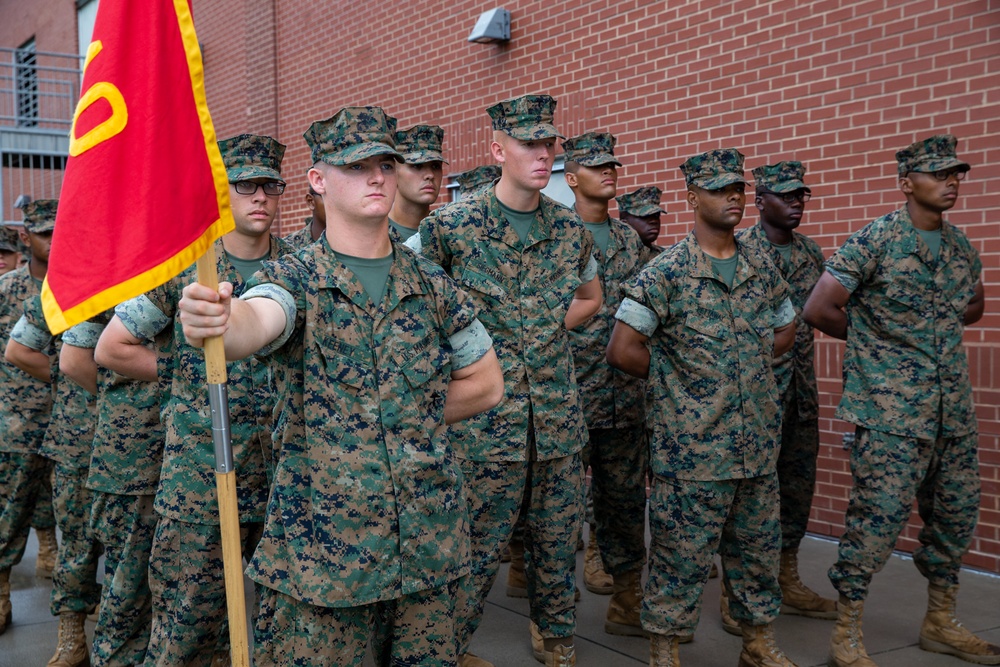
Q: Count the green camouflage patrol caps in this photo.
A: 12